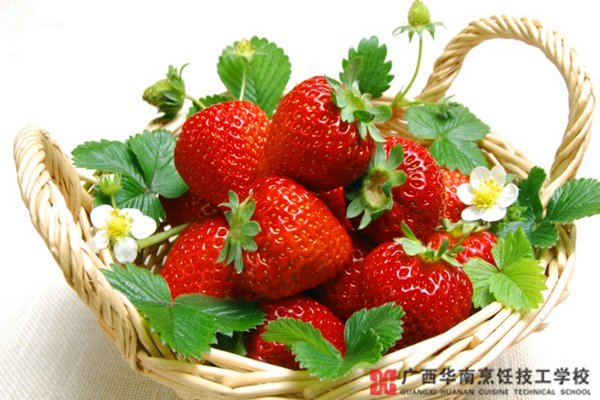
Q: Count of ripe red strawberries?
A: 12